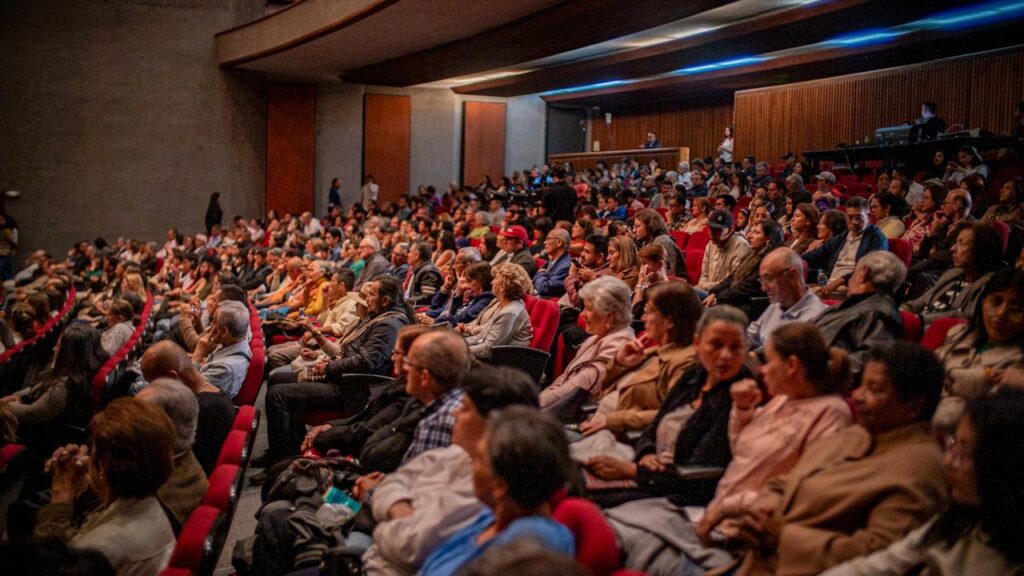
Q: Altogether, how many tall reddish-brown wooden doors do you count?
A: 3